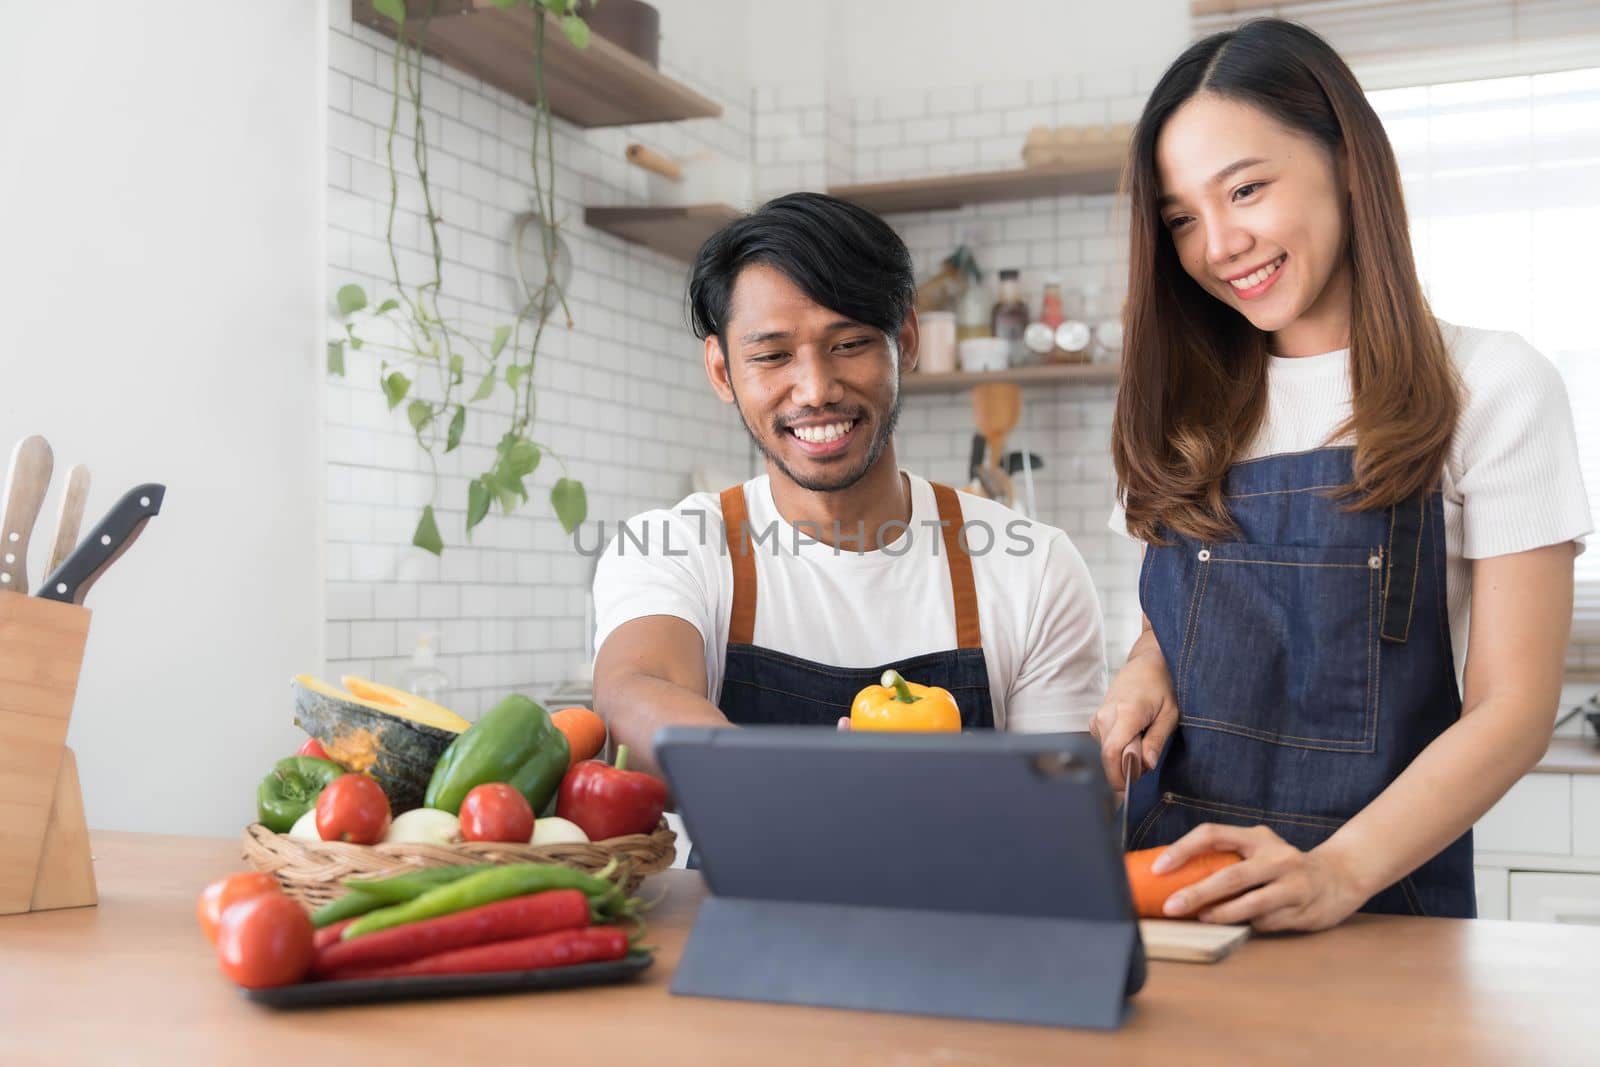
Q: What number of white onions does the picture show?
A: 3